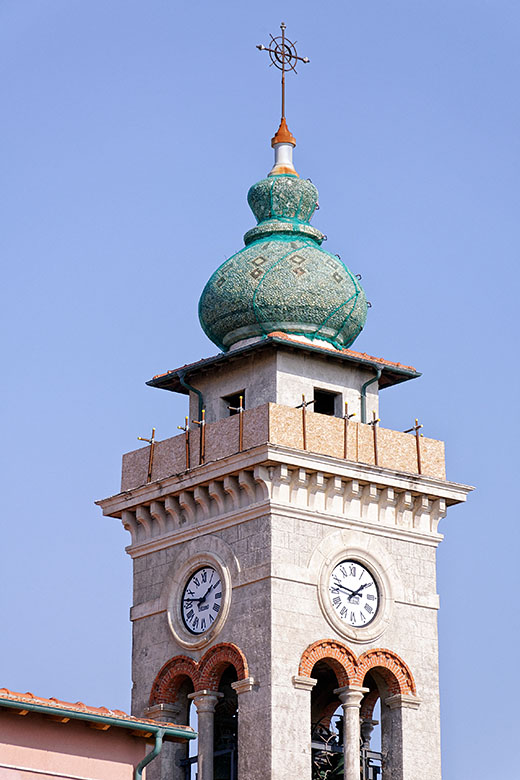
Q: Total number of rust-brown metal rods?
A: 8